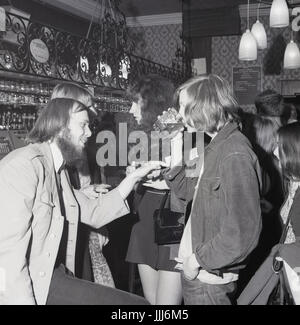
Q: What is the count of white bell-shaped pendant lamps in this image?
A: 4